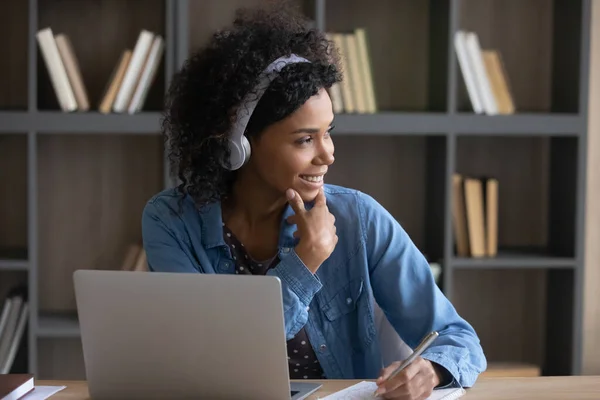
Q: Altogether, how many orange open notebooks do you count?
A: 0